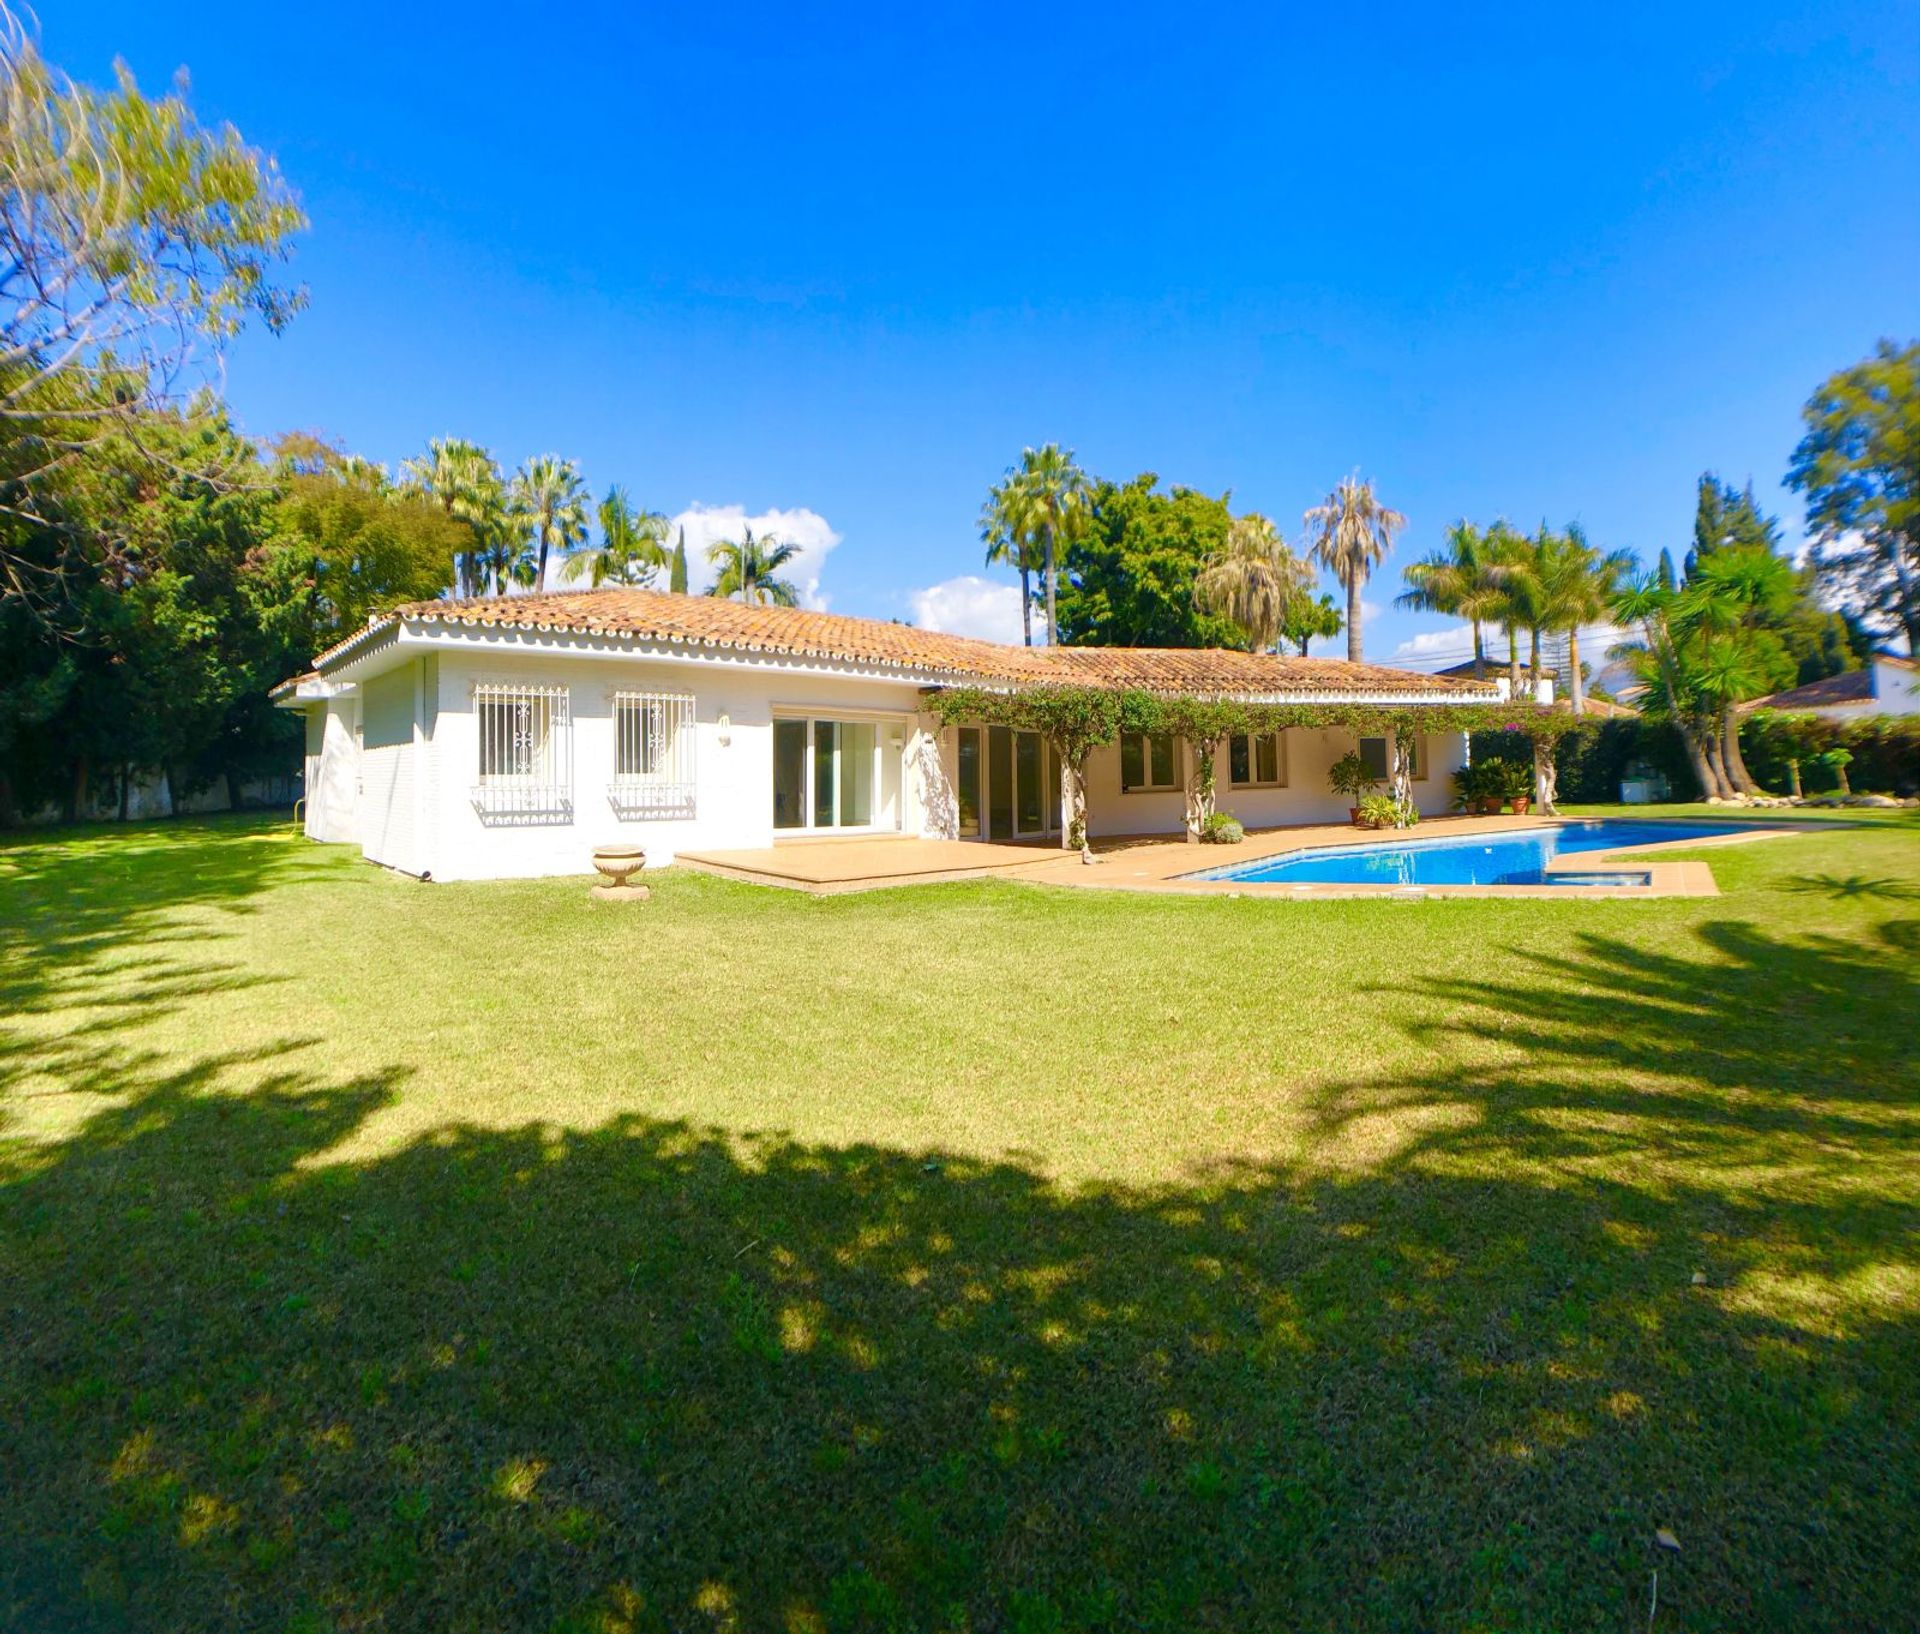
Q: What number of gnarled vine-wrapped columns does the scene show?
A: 4